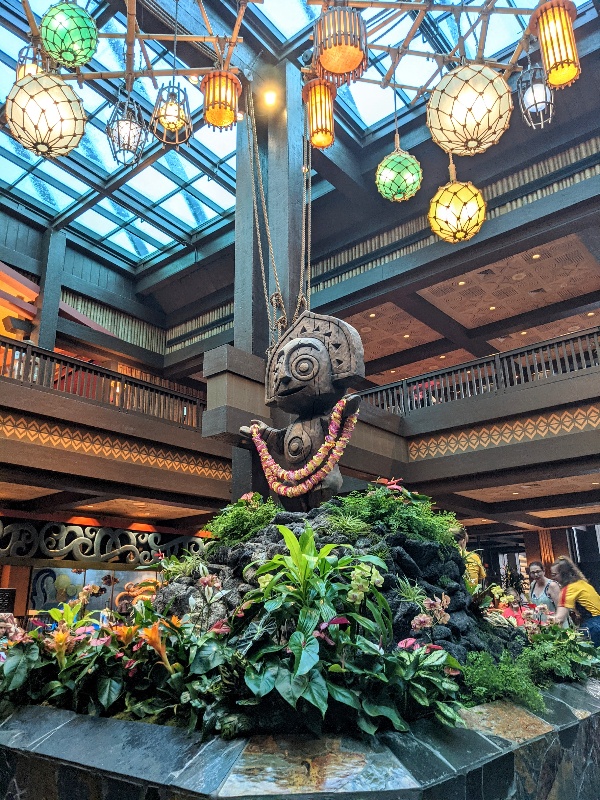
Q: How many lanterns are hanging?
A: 13